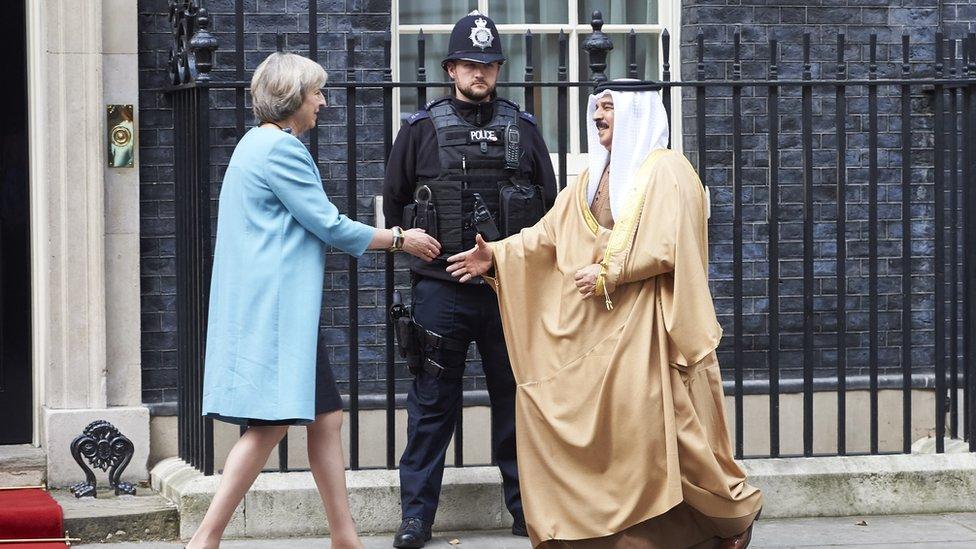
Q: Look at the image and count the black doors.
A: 1